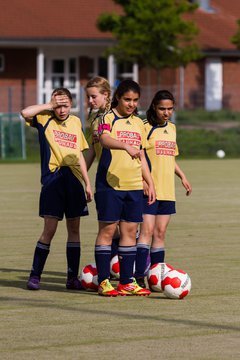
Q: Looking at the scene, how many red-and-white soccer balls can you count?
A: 4